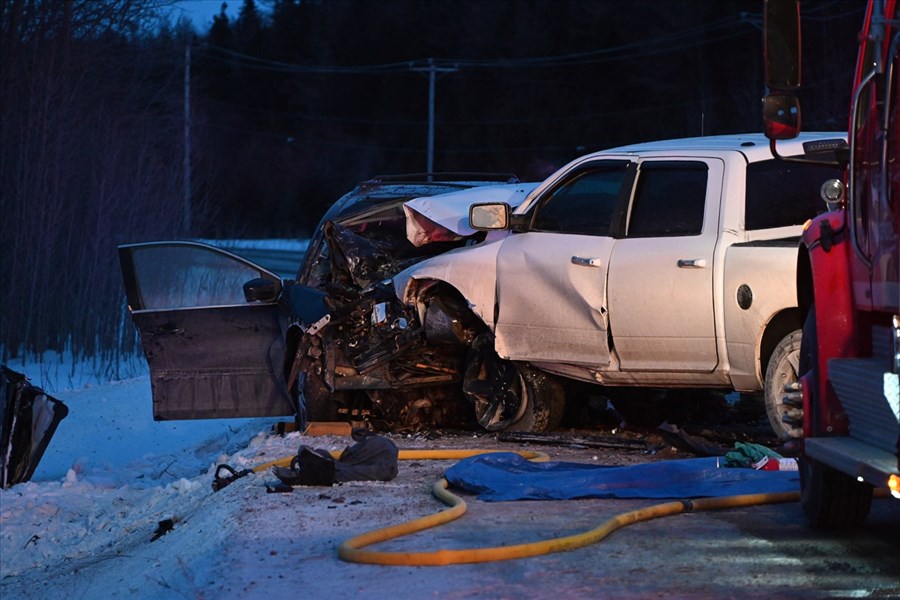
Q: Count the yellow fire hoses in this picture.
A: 1